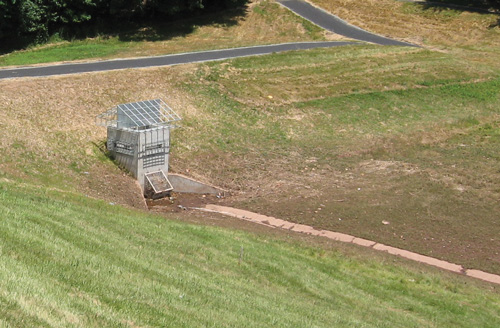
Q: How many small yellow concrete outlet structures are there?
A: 0